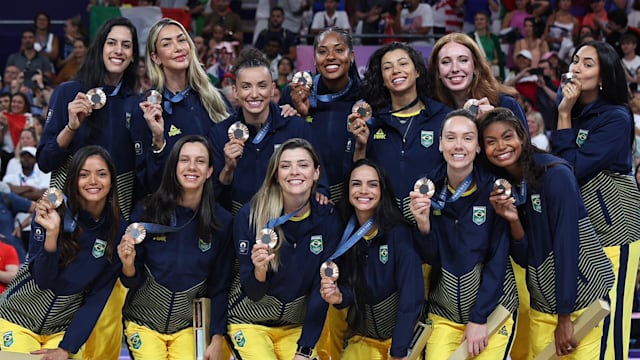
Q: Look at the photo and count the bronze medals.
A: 13